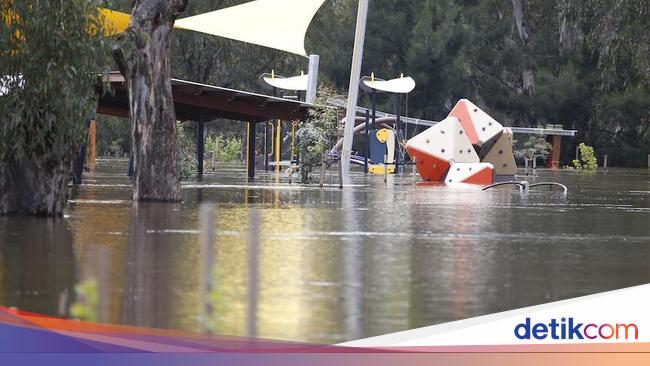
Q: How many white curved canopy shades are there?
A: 2